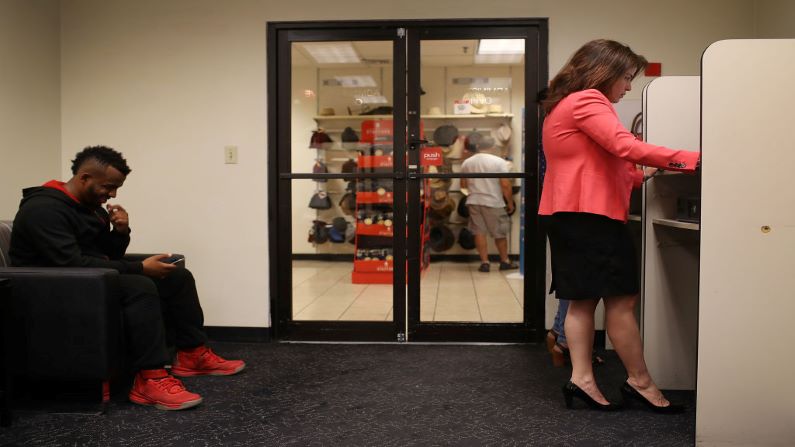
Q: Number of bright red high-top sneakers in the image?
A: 2